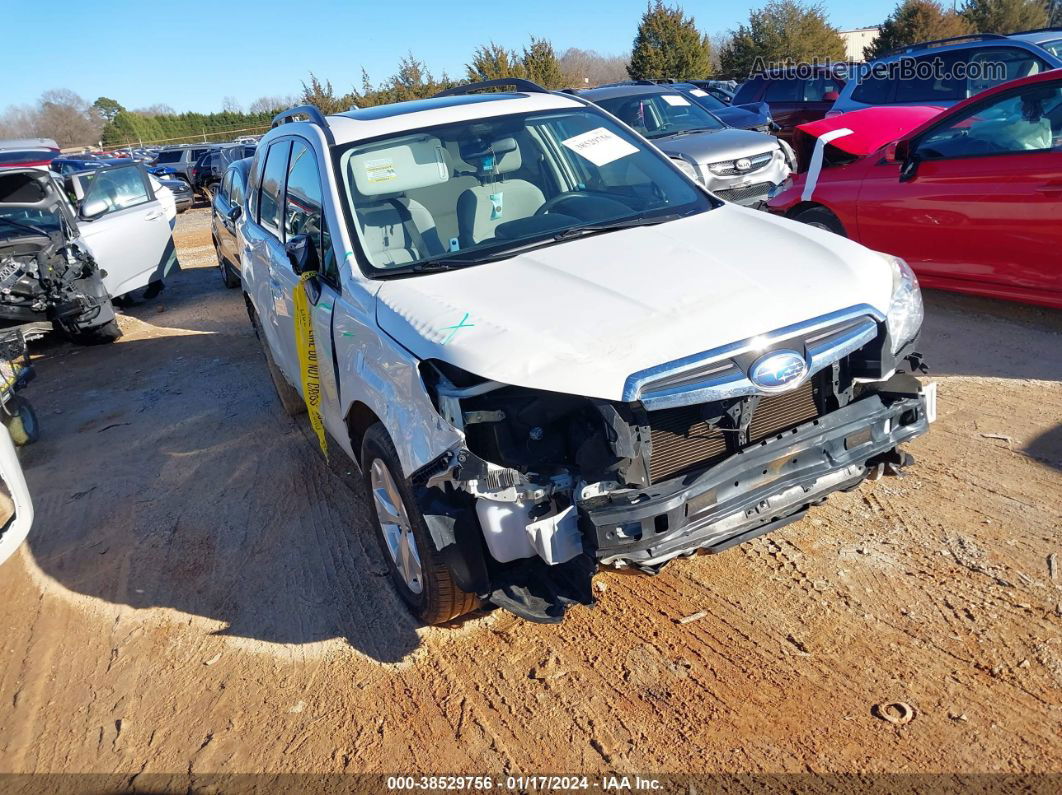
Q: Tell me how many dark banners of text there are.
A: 1